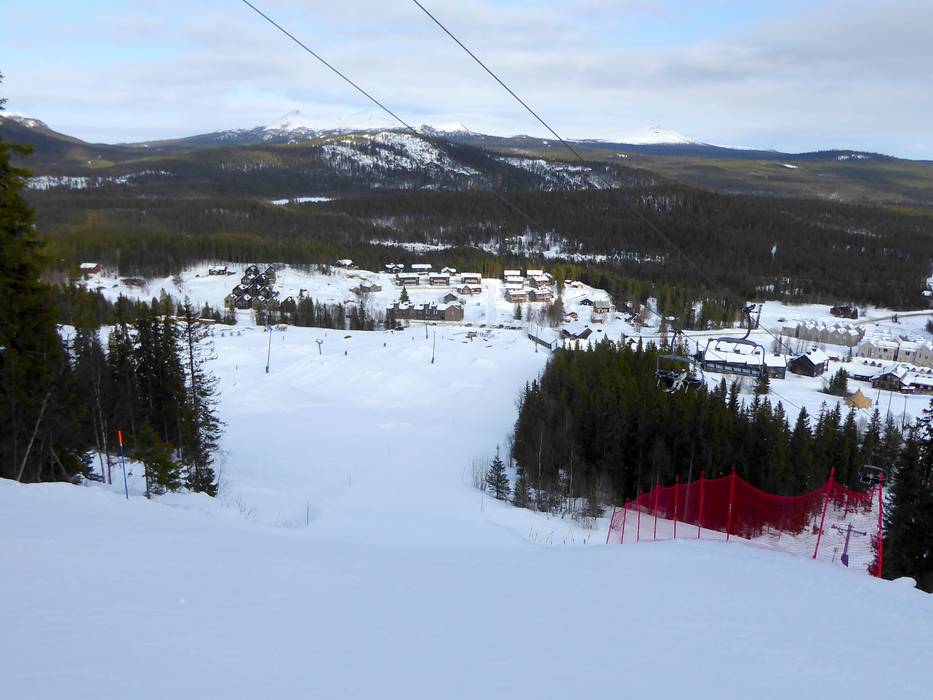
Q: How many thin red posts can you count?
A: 9